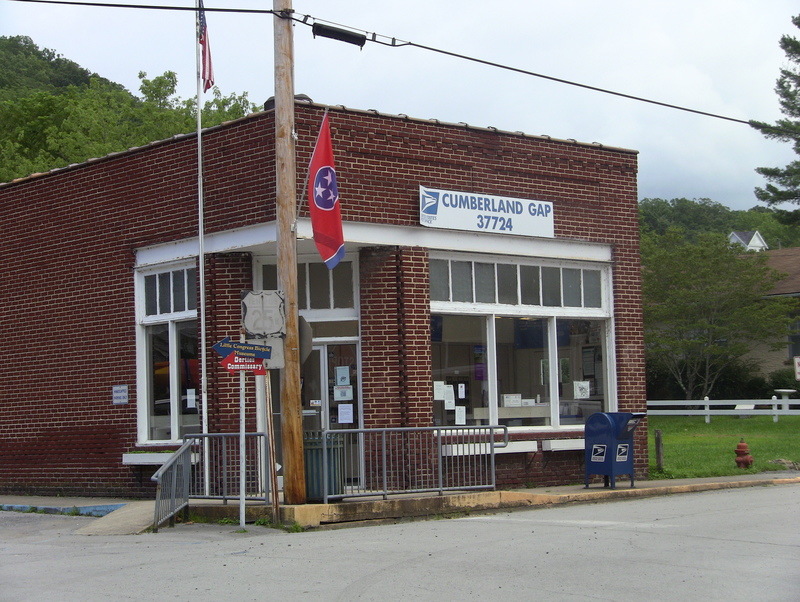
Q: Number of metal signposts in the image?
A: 2